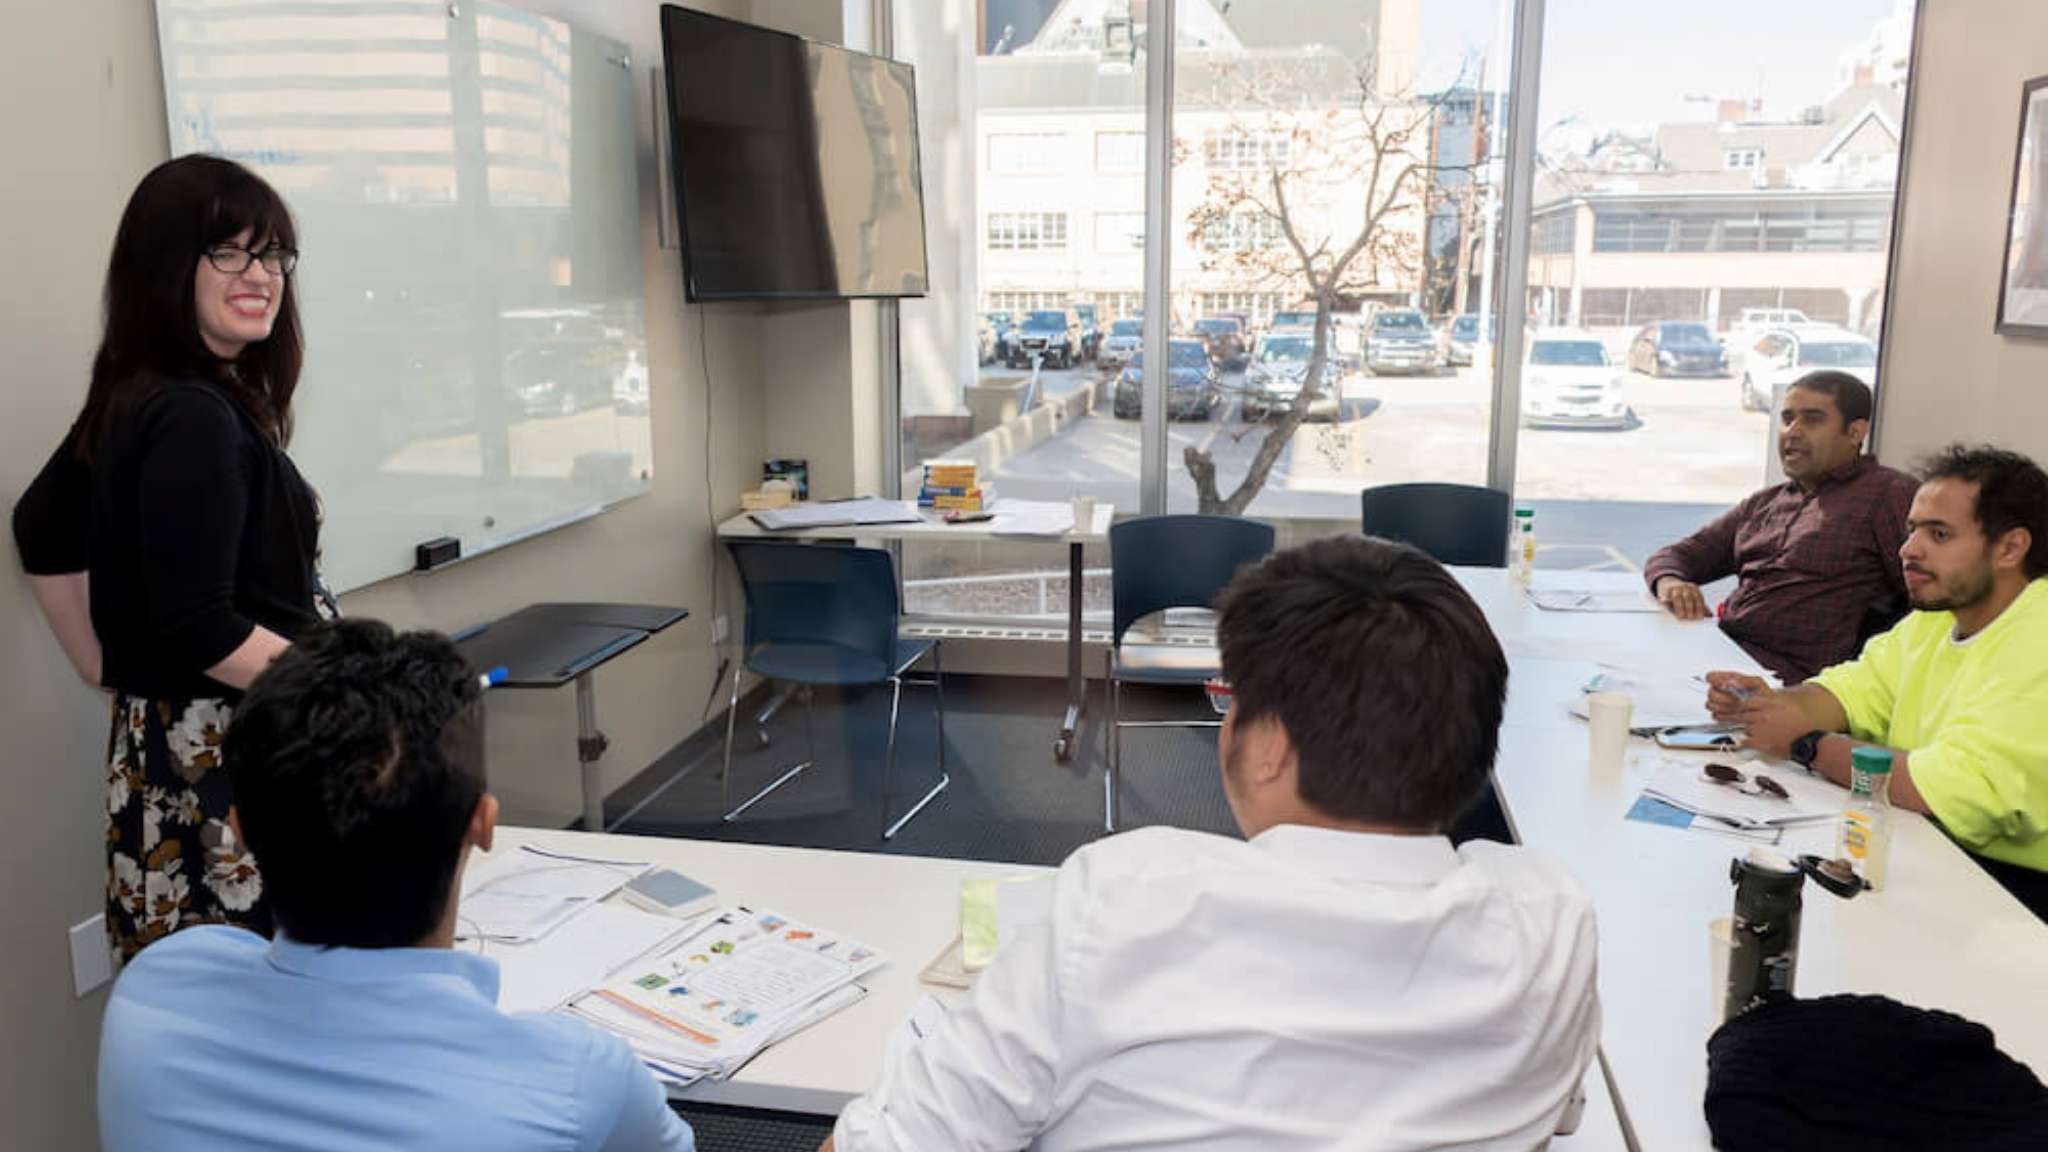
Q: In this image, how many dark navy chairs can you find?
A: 3